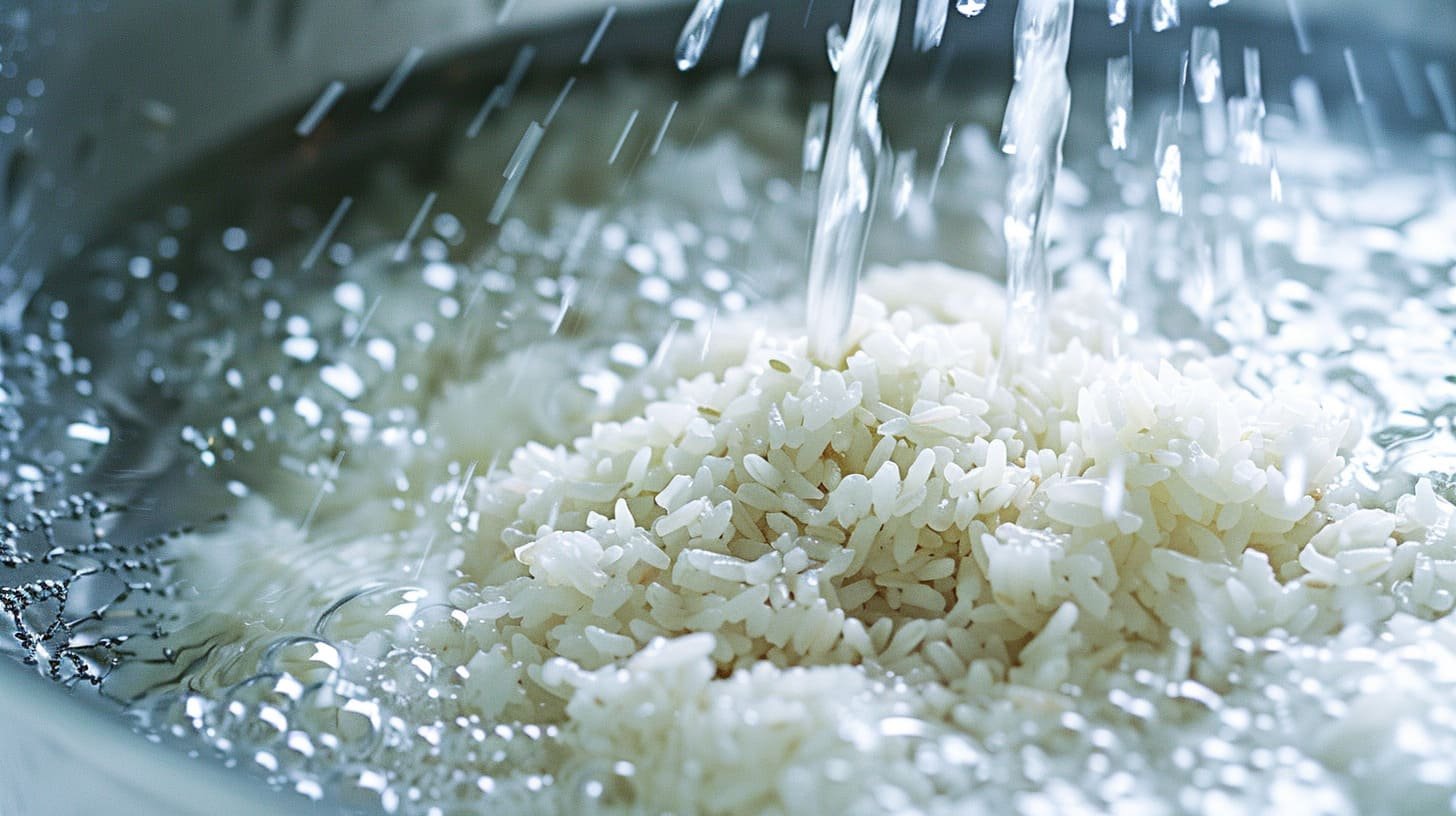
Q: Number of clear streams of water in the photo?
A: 2